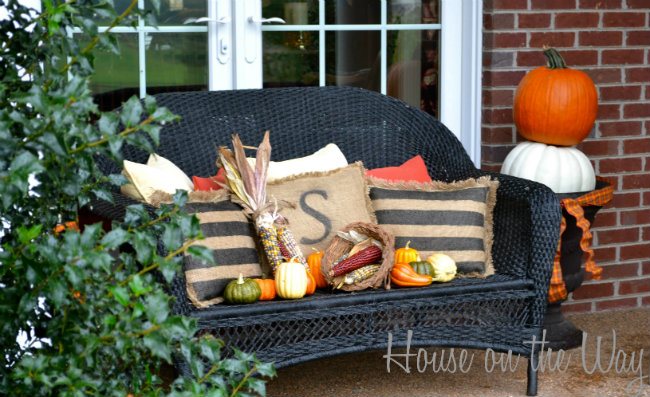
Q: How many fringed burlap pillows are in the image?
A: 3